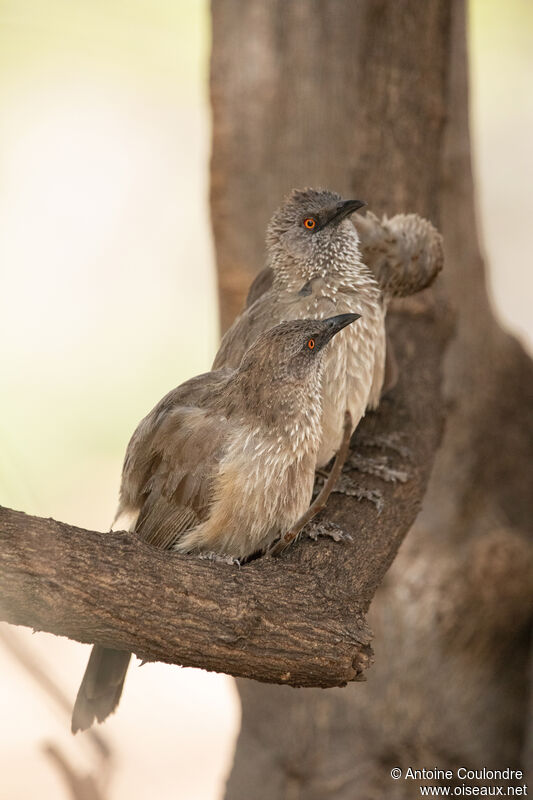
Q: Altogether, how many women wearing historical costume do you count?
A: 0